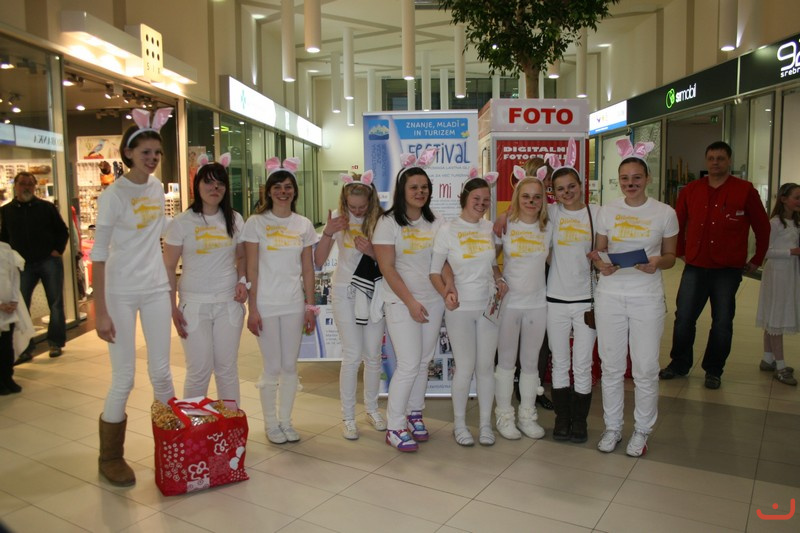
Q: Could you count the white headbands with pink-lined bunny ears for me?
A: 9